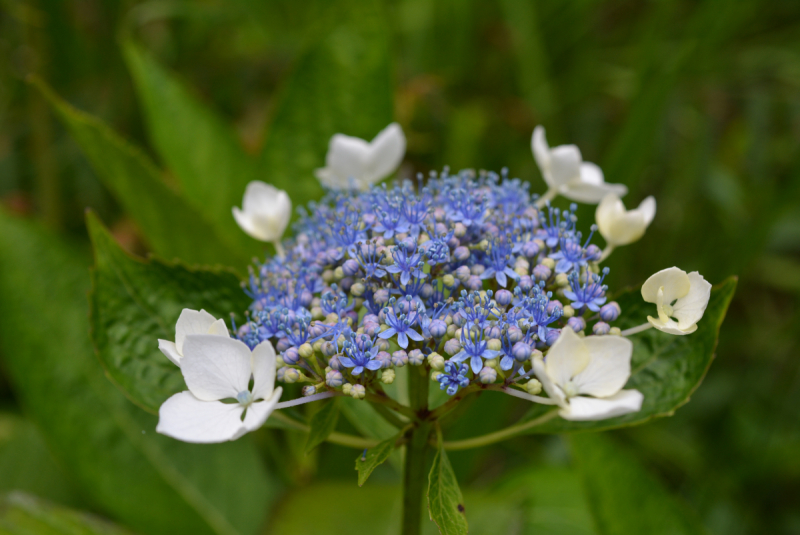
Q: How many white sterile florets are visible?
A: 8